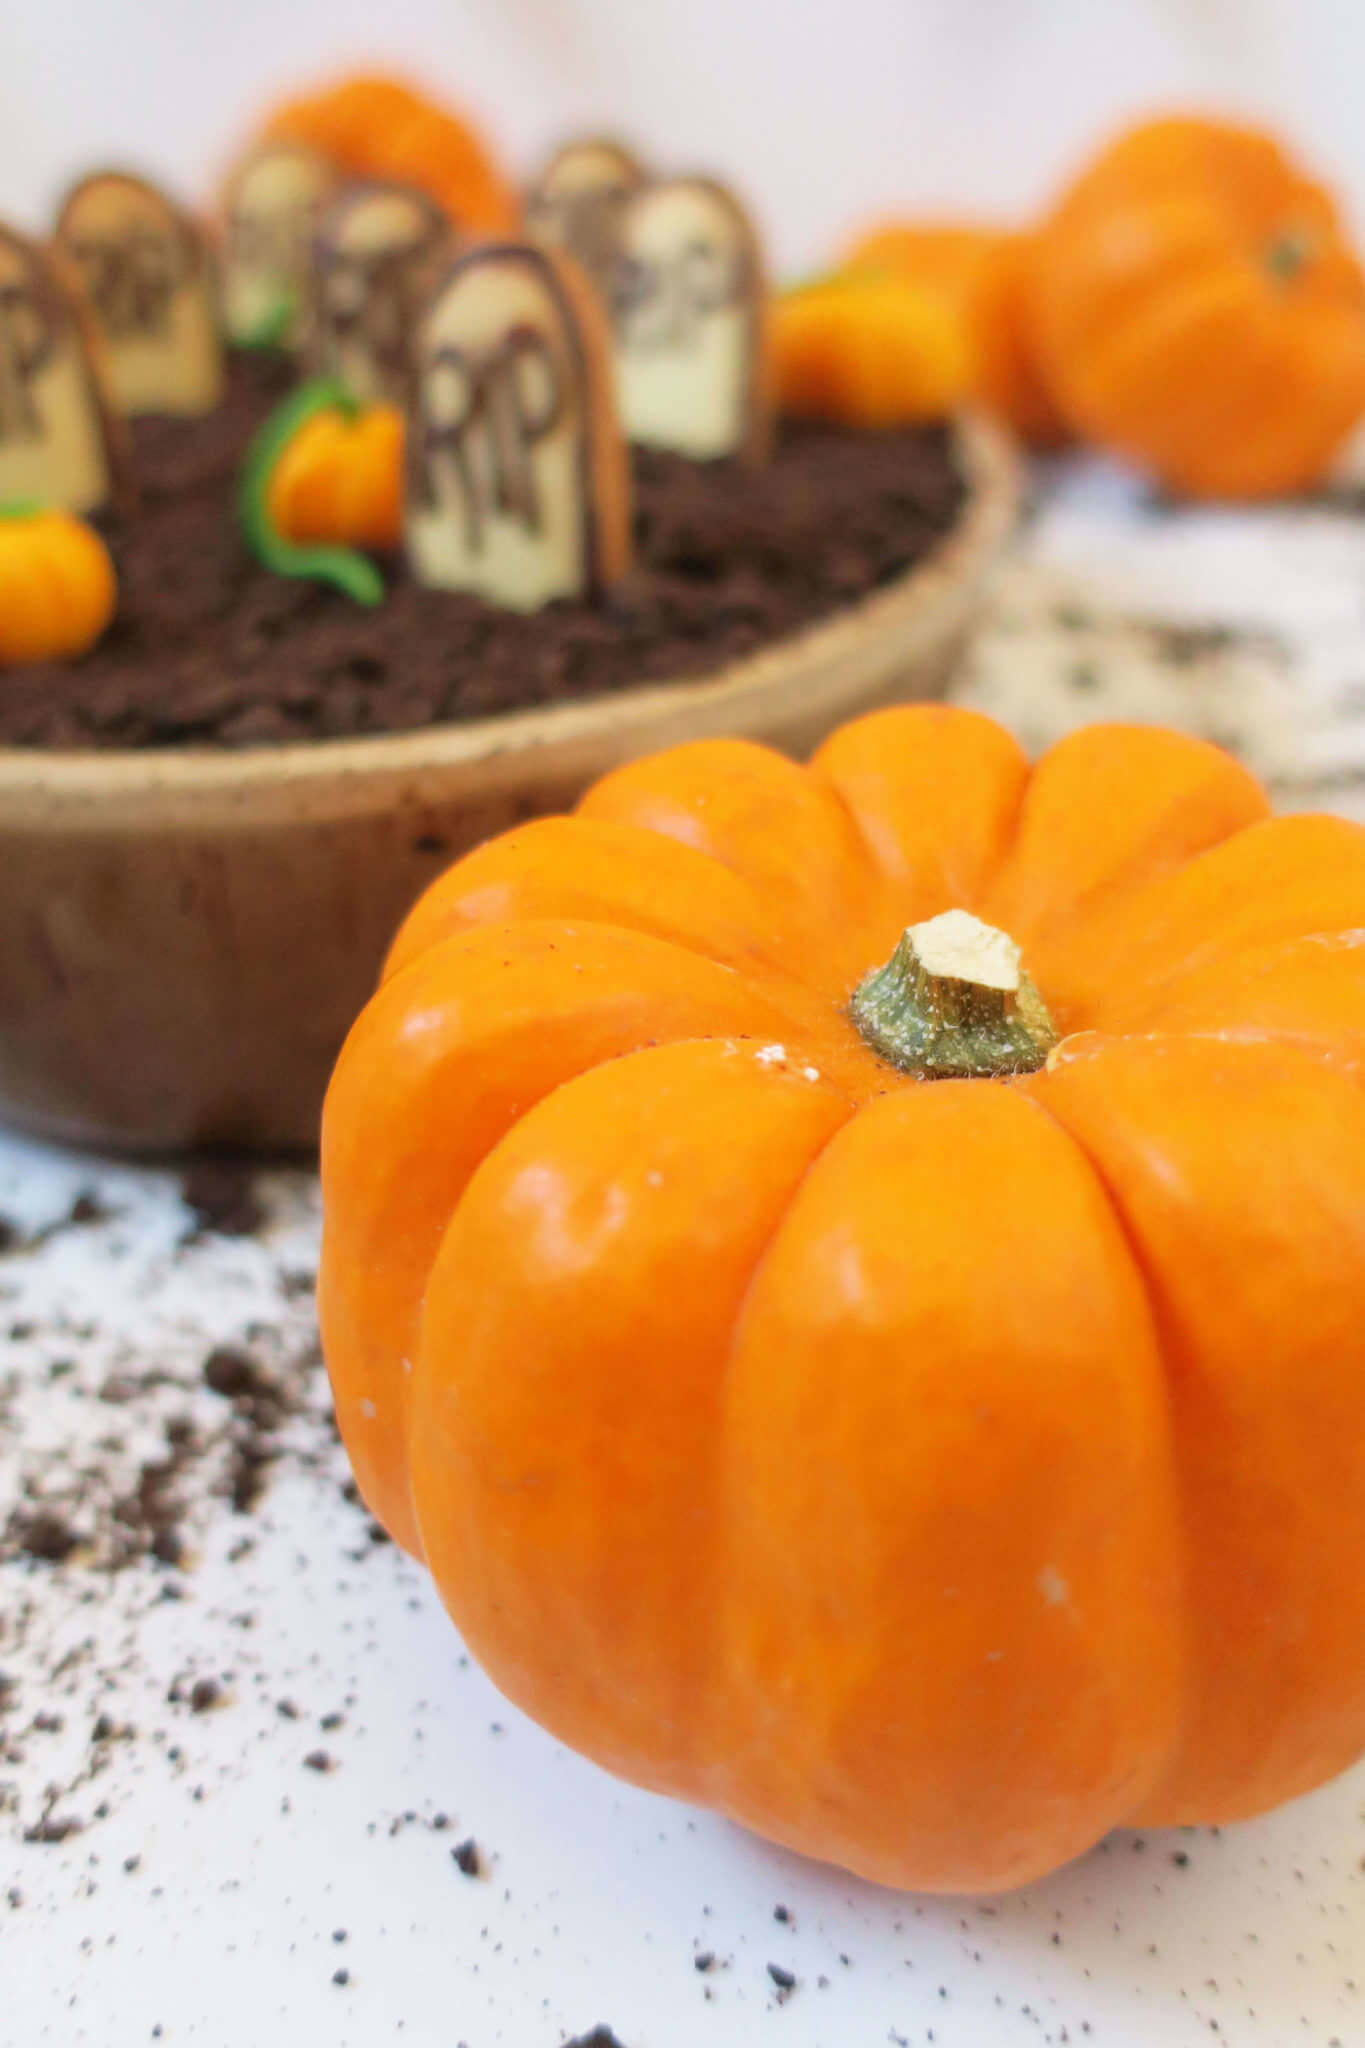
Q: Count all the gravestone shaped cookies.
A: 7